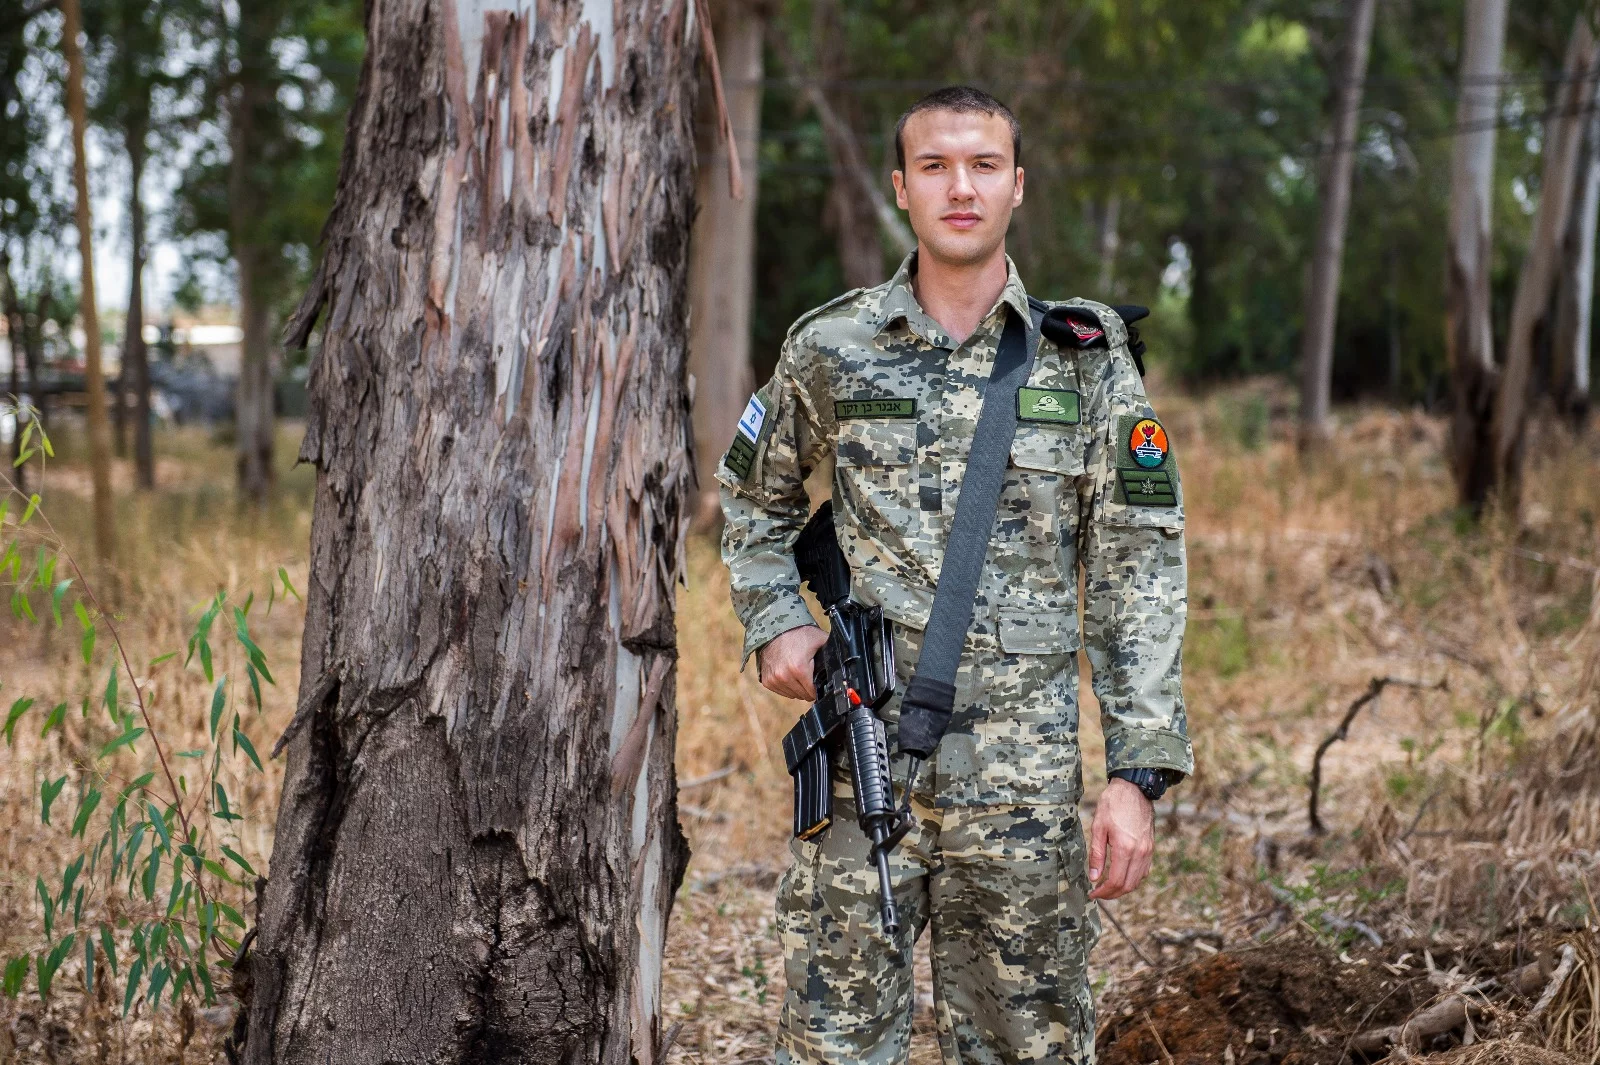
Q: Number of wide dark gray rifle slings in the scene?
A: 1